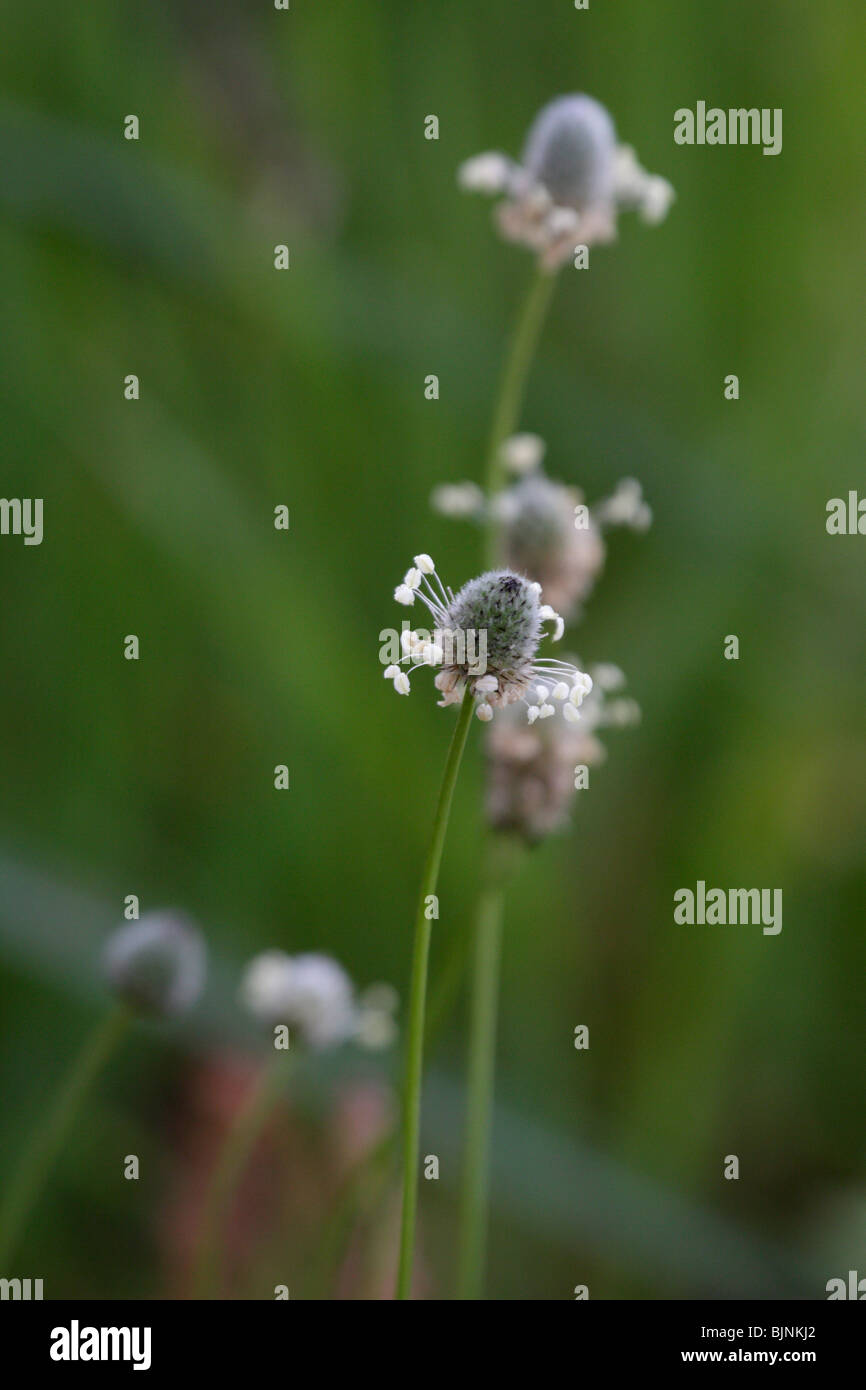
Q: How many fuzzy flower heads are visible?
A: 6